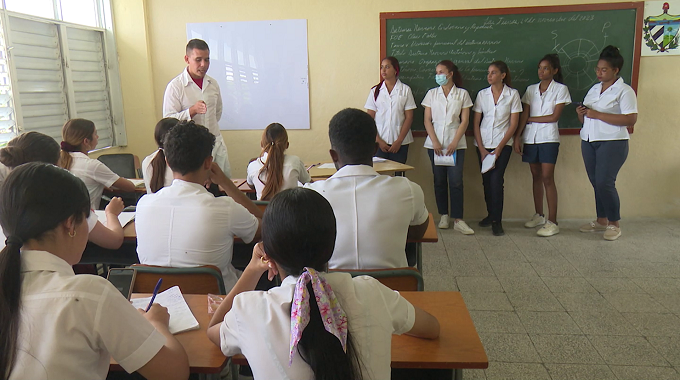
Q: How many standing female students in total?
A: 5